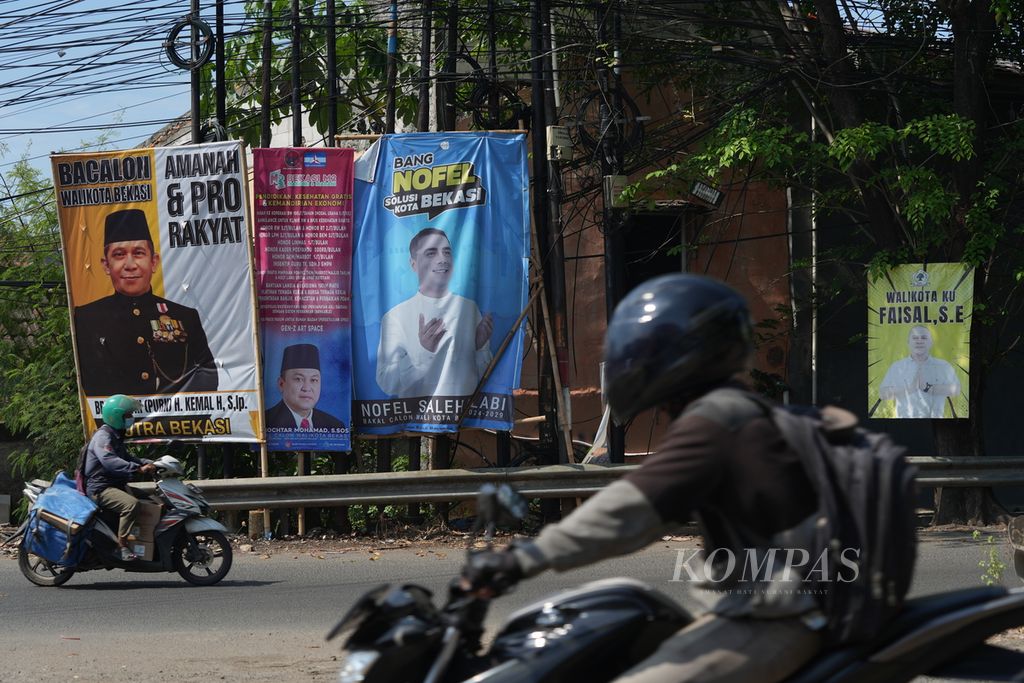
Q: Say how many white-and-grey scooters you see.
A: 1